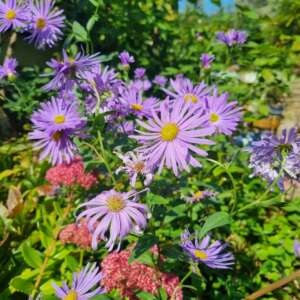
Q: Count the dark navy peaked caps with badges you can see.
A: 0